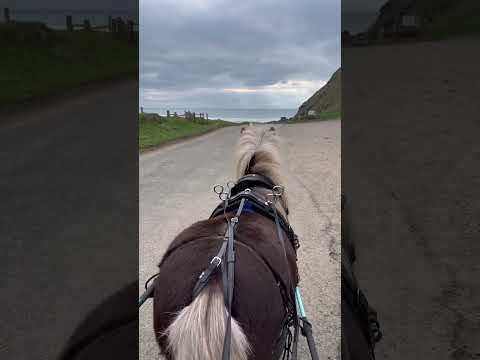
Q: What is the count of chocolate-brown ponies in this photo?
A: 1